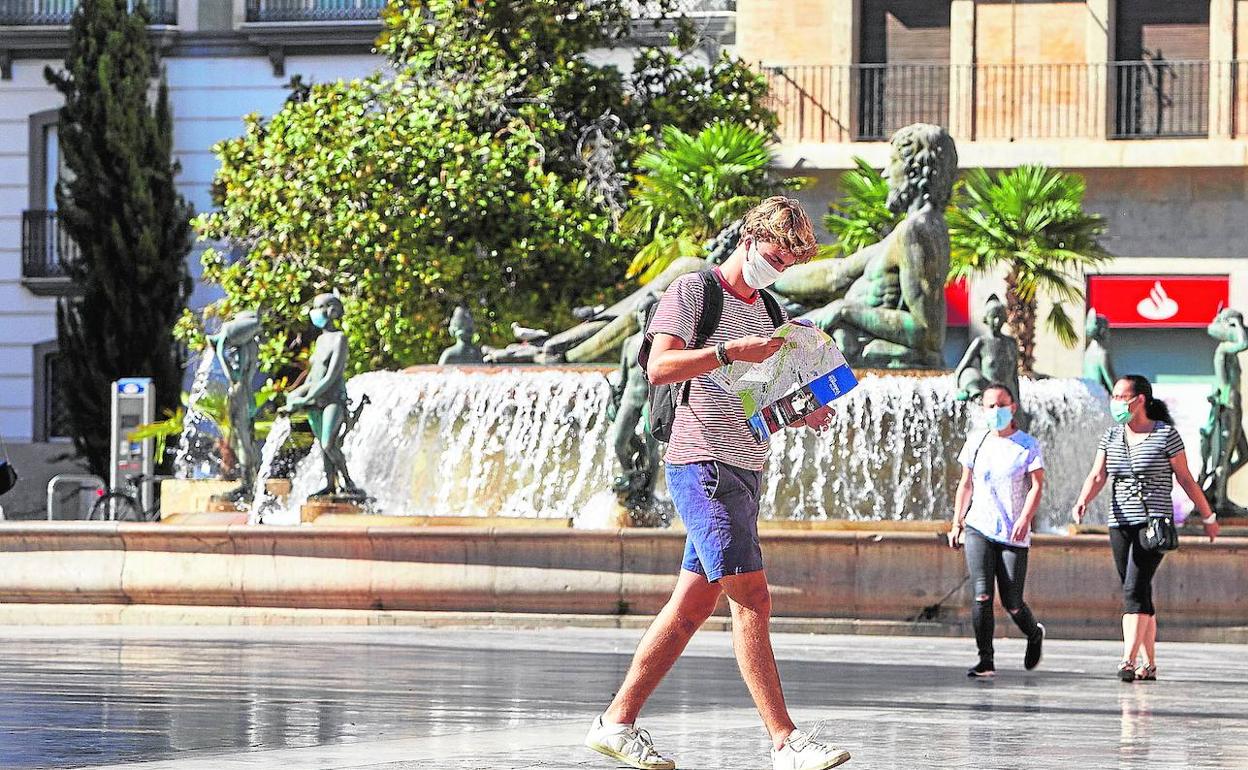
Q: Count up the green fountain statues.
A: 8